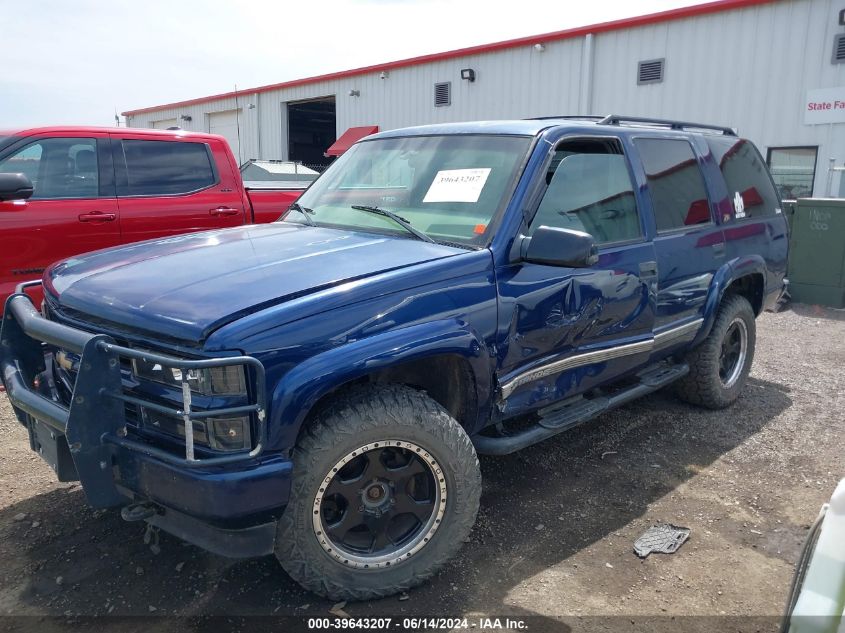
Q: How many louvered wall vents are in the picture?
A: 3